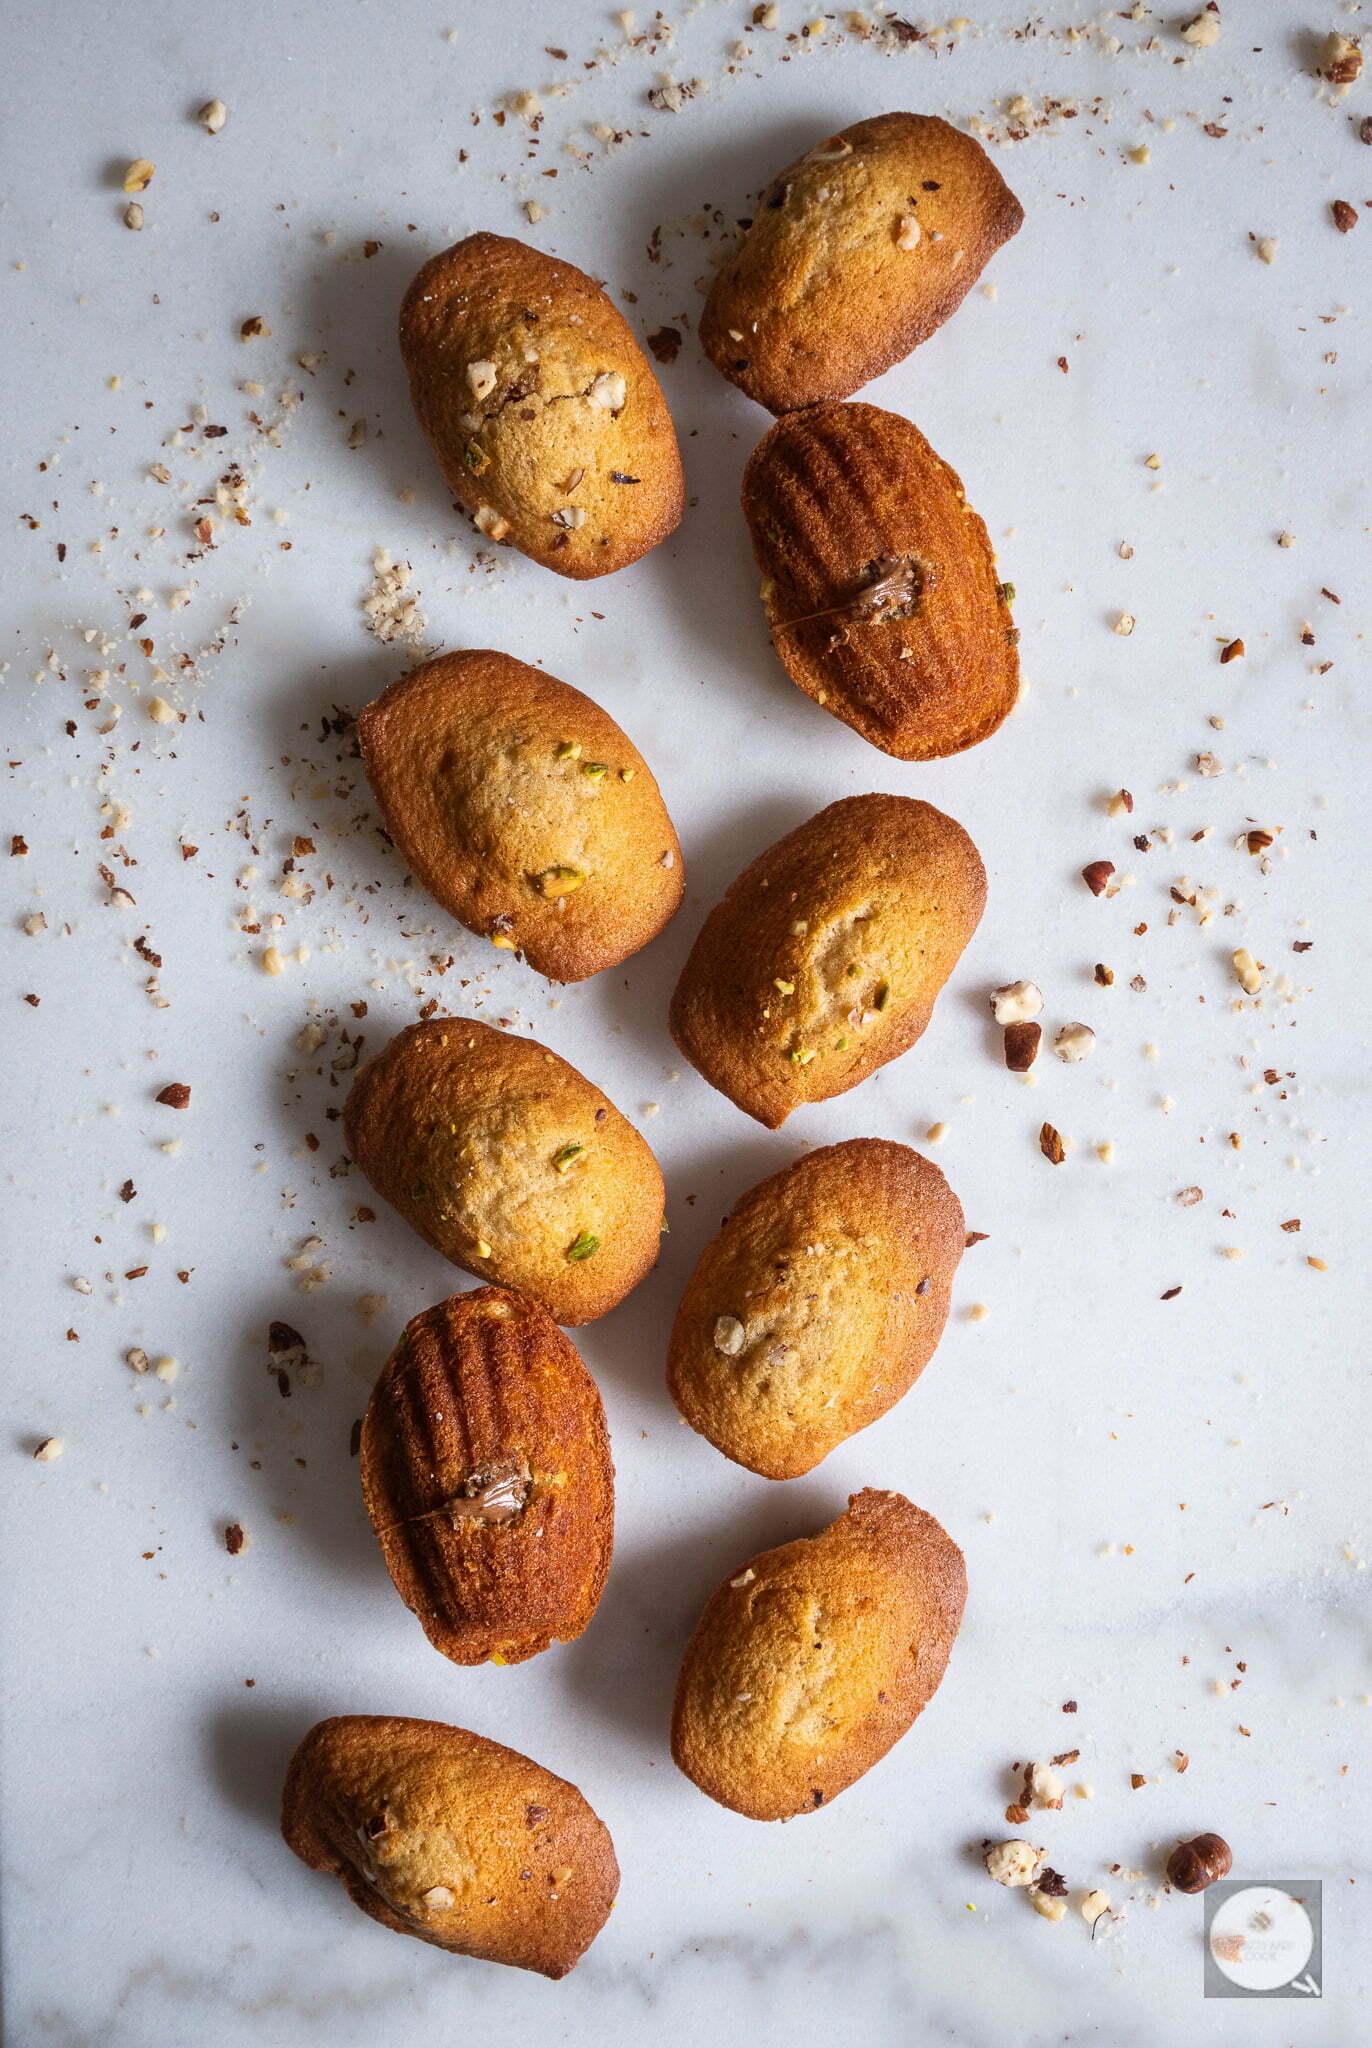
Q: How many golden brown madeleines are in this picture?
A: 10